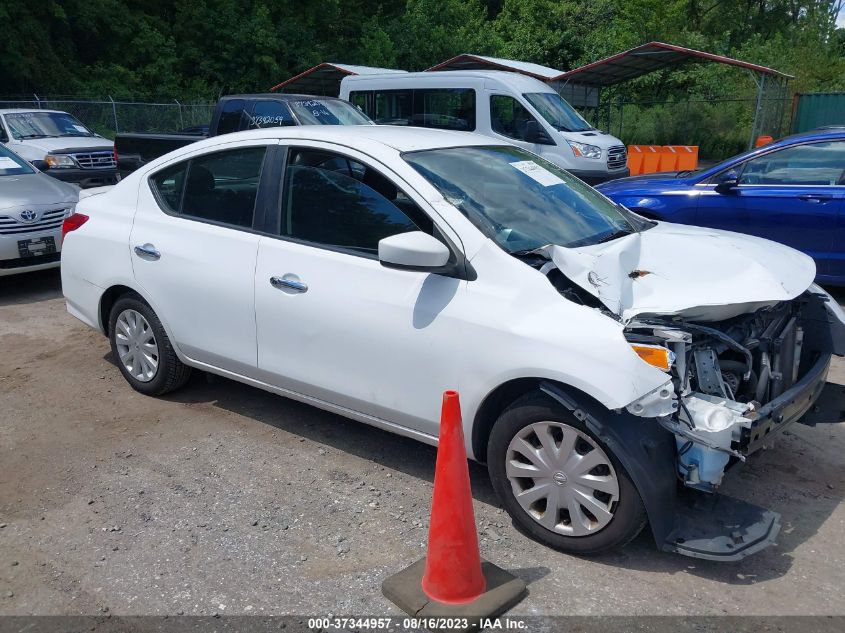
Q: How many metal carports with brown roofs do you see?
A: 3